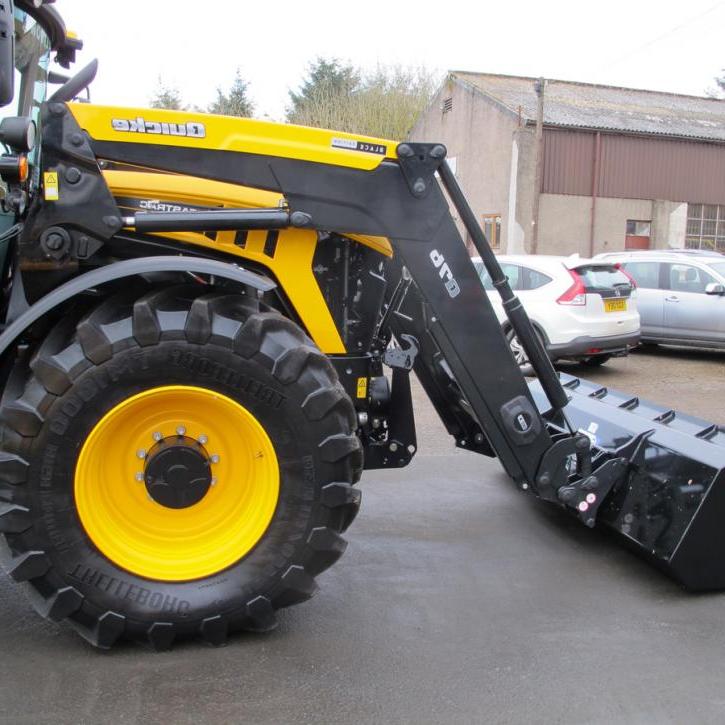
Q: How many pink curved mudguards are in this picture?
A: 0